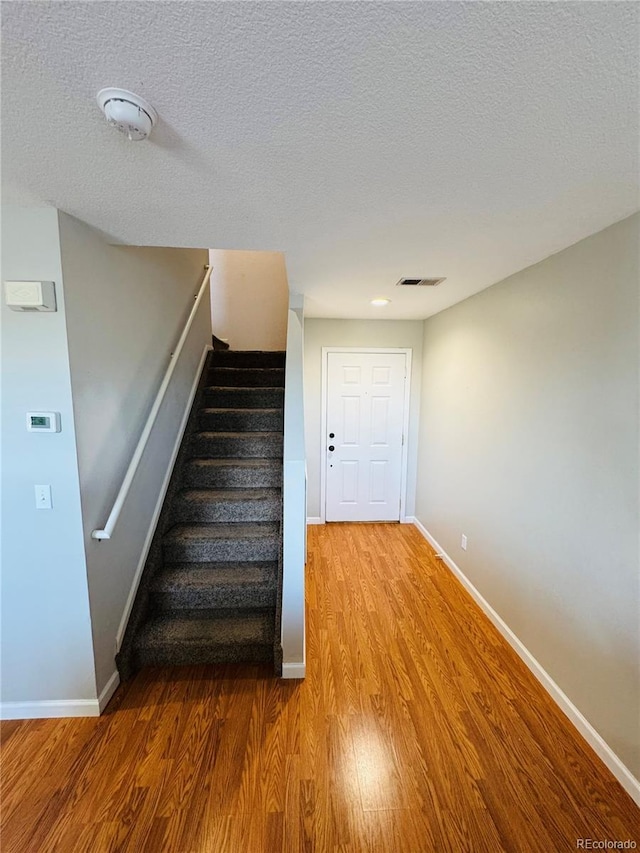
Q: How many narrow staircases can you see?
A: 1